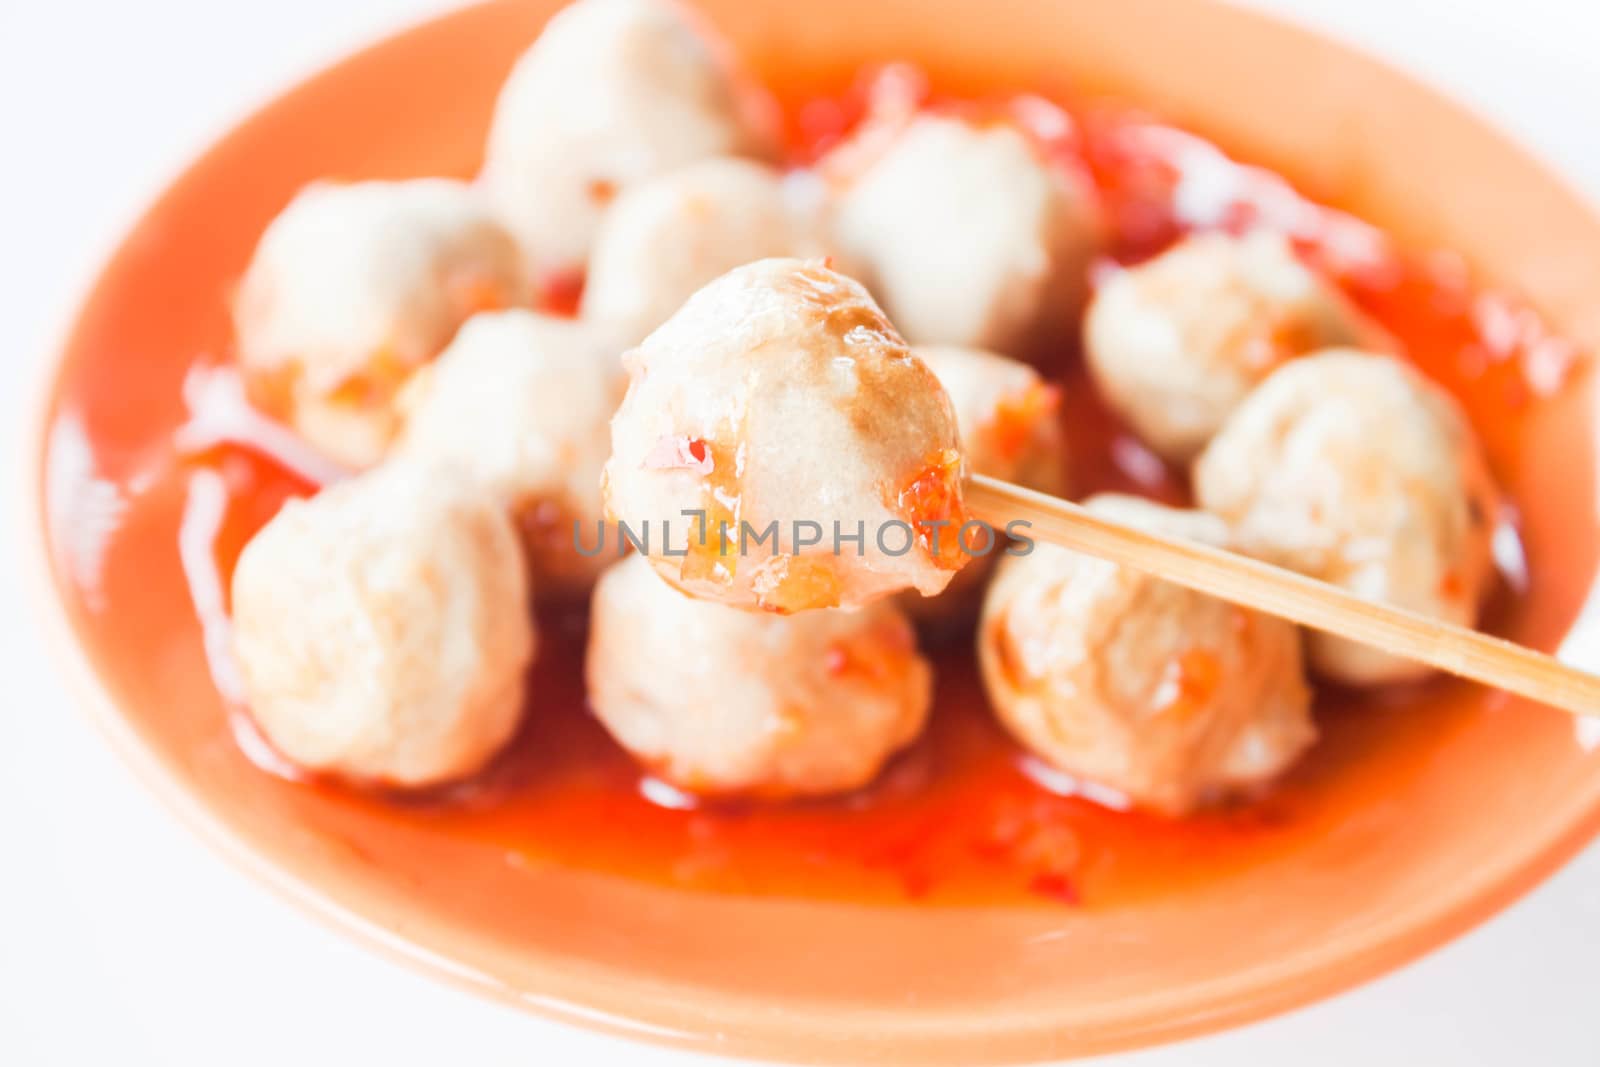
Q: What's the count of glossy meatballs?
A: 12